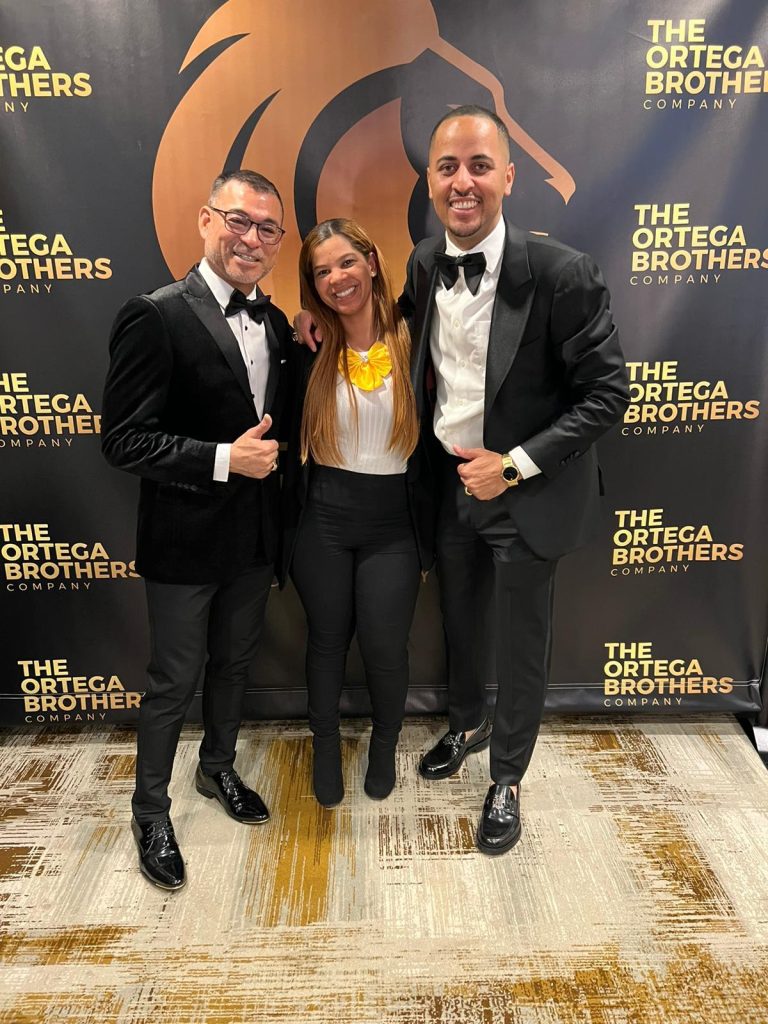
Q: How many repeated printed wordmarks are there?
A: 10